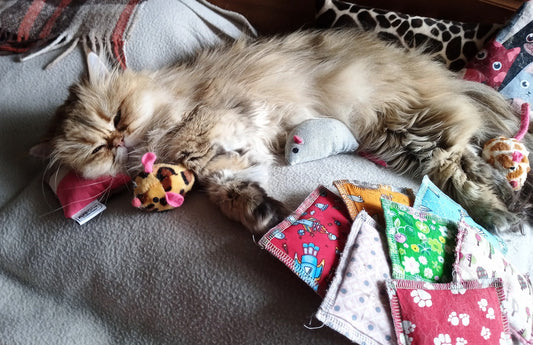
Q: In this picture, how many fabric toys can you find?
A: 11